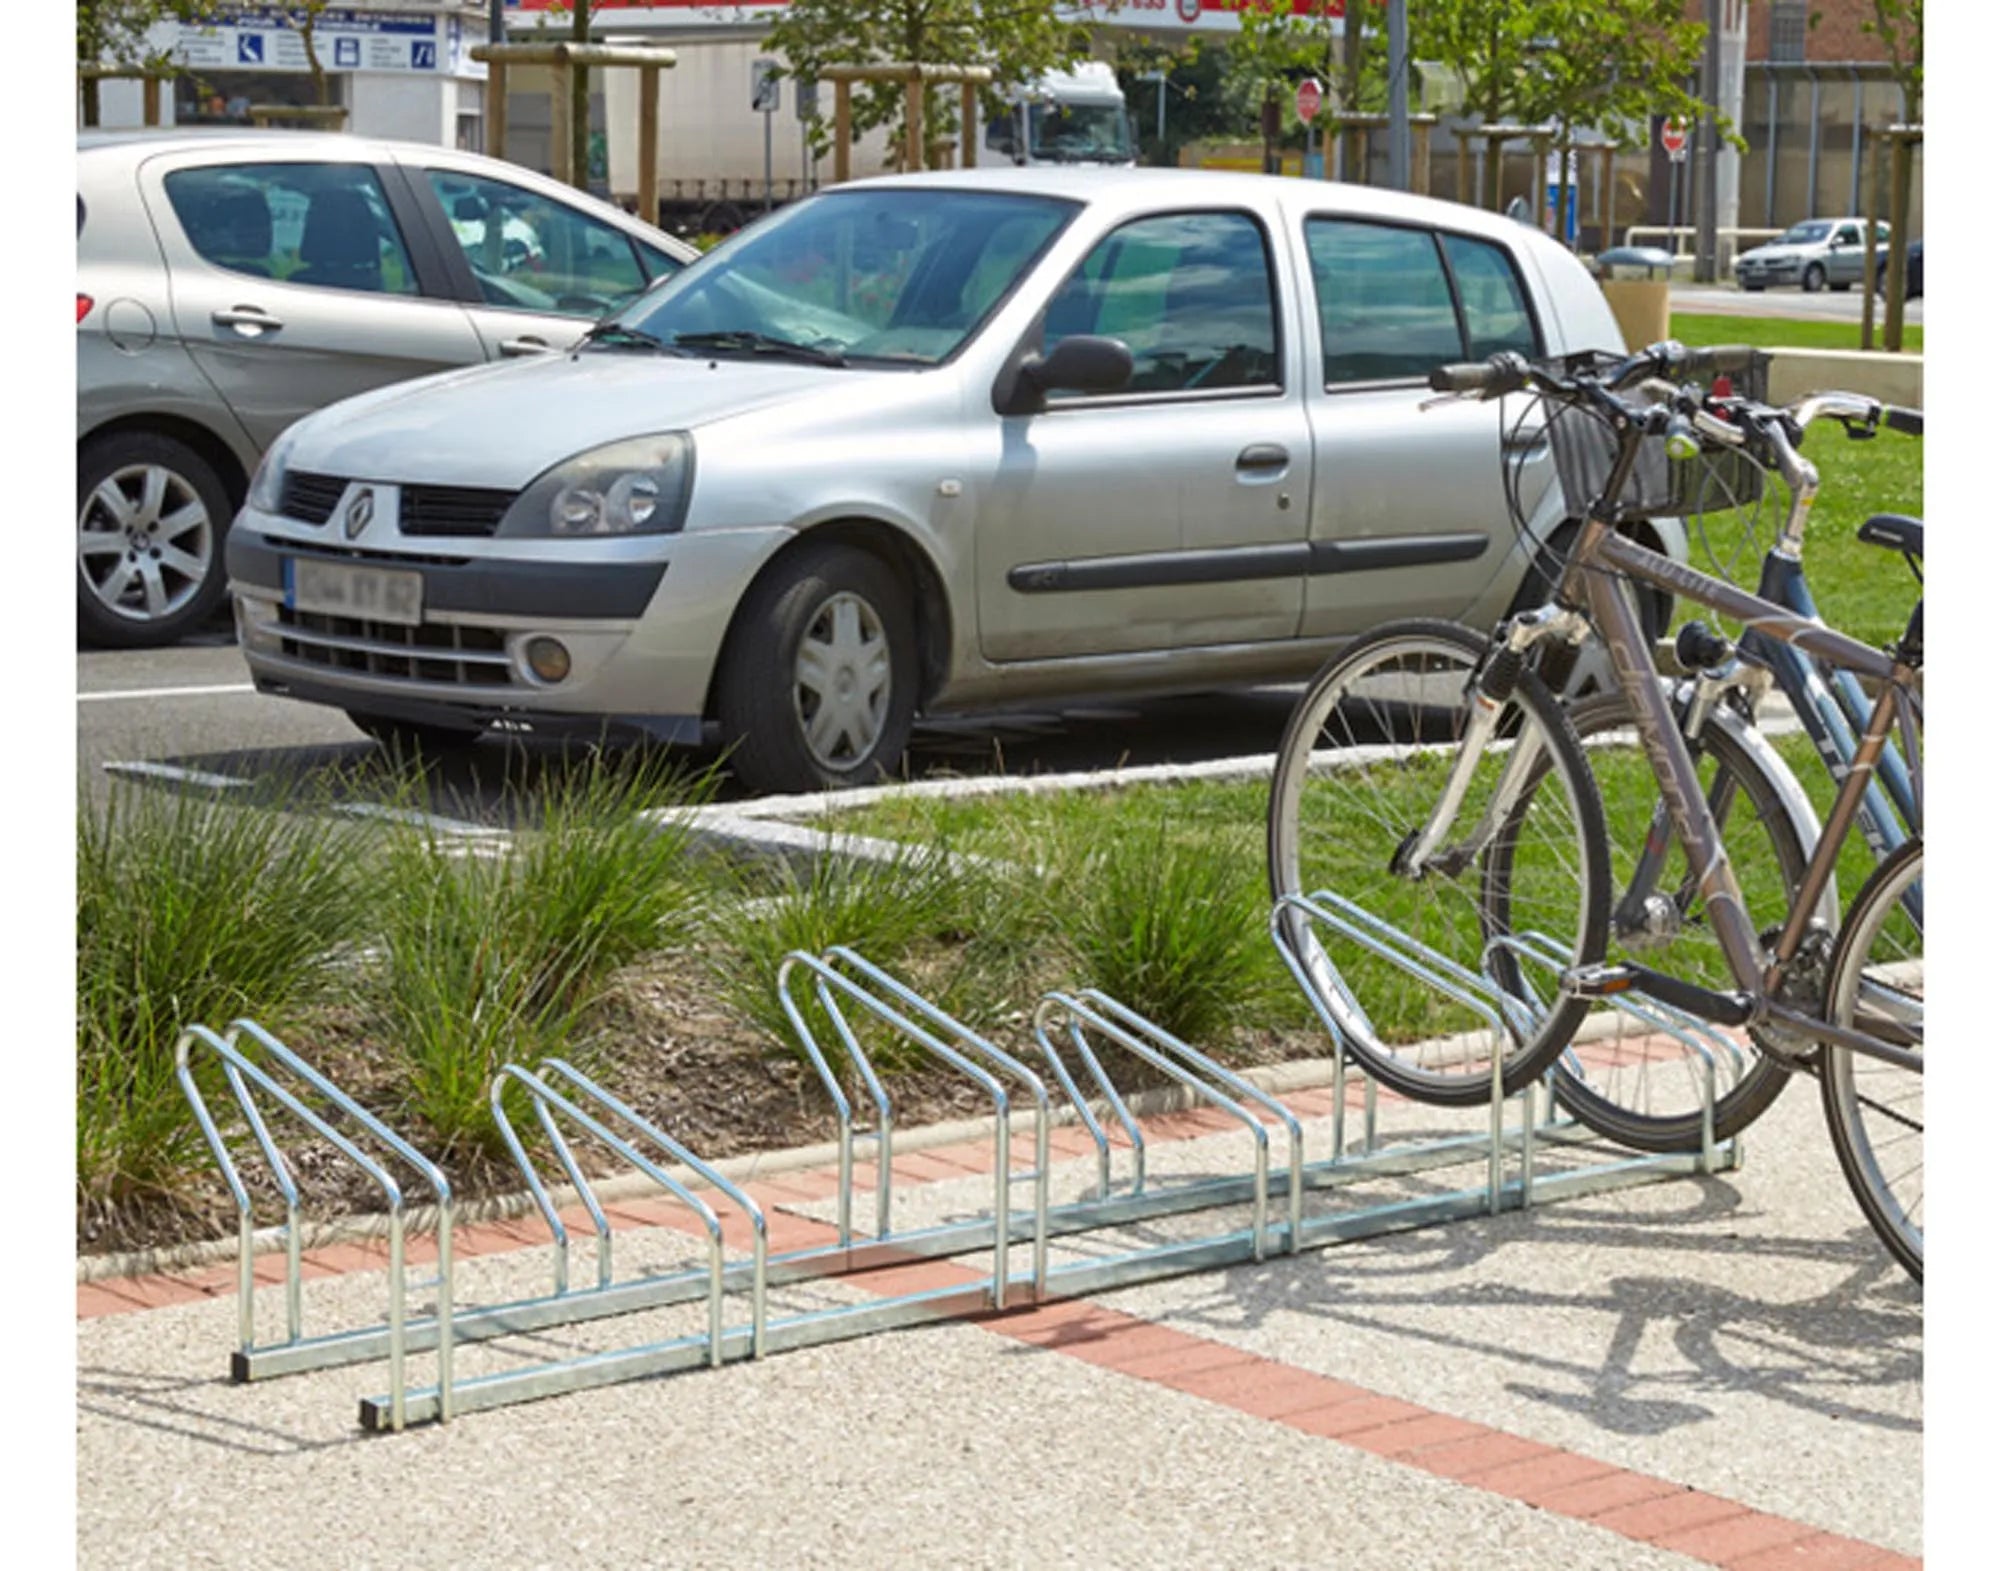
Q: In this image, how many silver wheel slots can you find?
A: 6